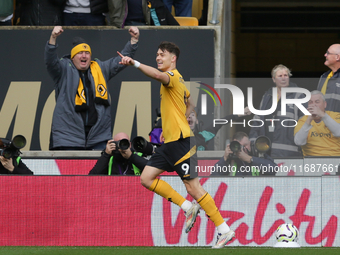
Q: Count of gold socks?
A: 2